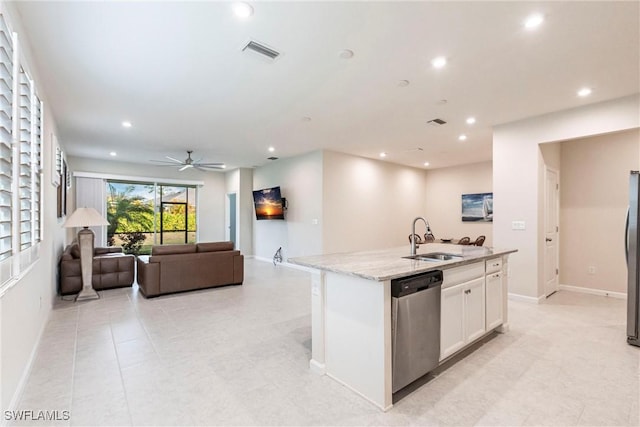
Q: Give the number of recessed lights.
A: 12